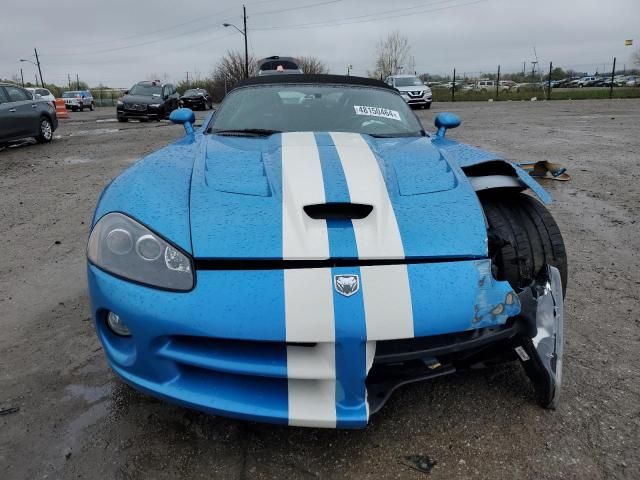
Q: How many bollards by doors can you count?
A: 0